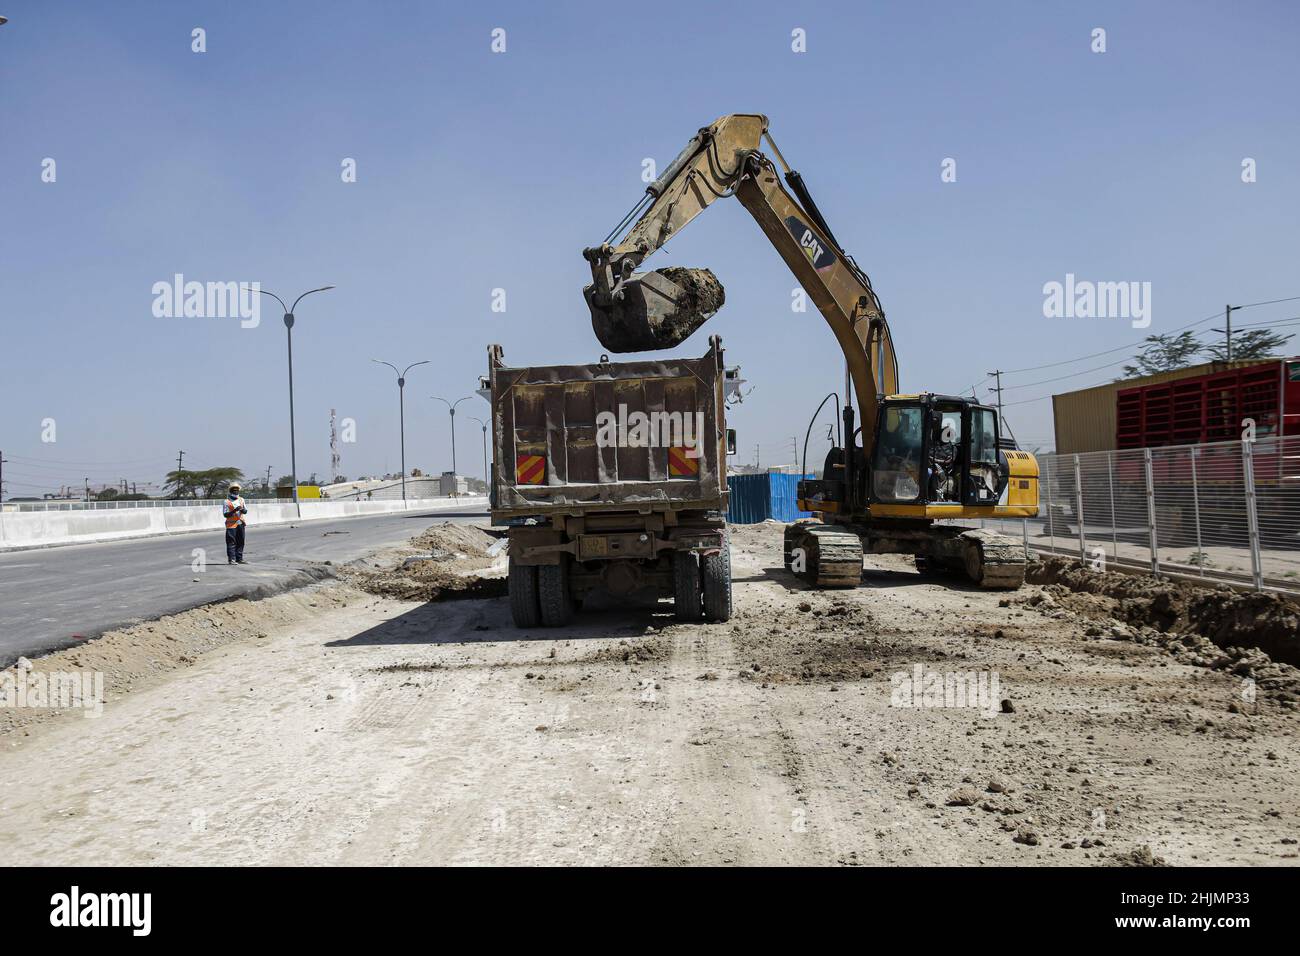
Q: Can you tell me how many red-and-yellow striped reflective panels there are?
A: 2